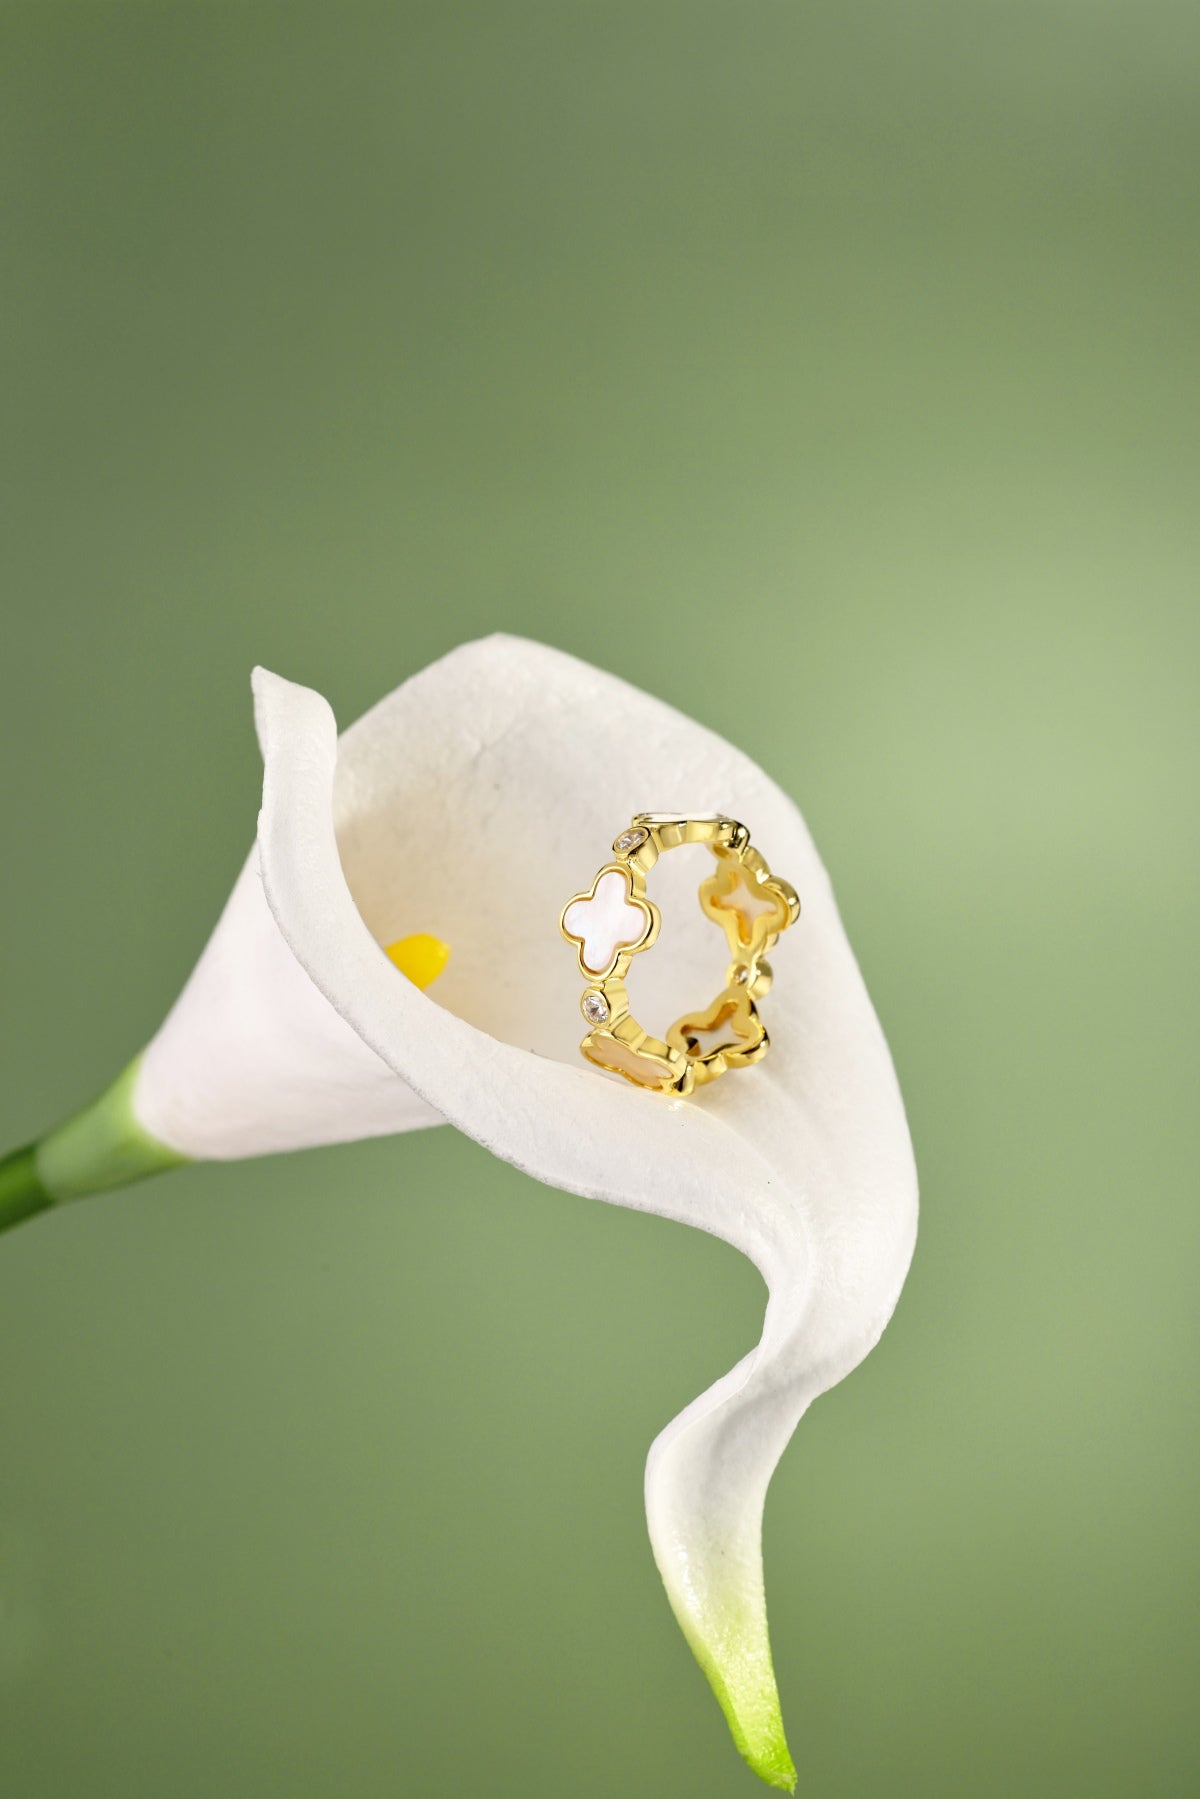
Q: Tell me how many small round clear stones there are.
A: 3